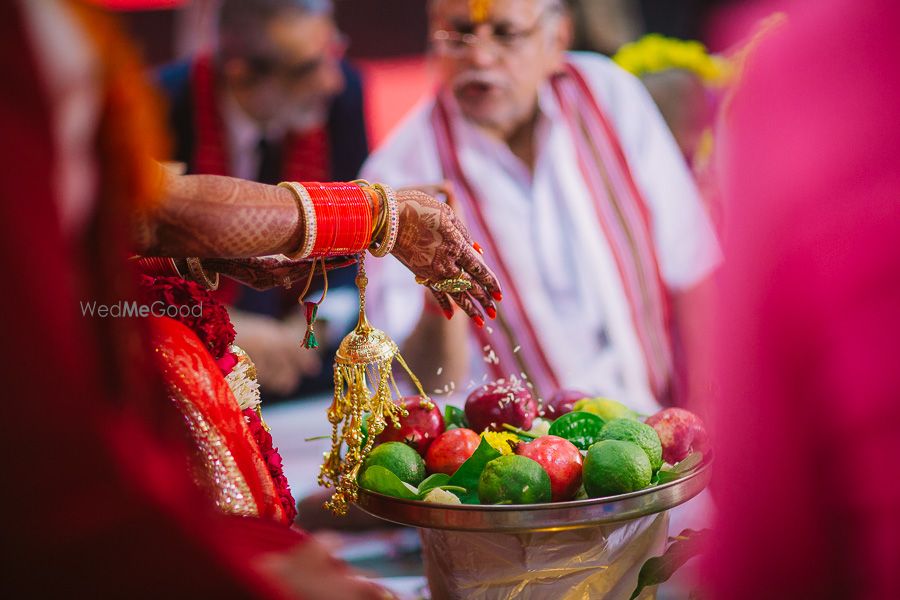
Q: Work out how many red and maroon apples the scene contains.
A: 6